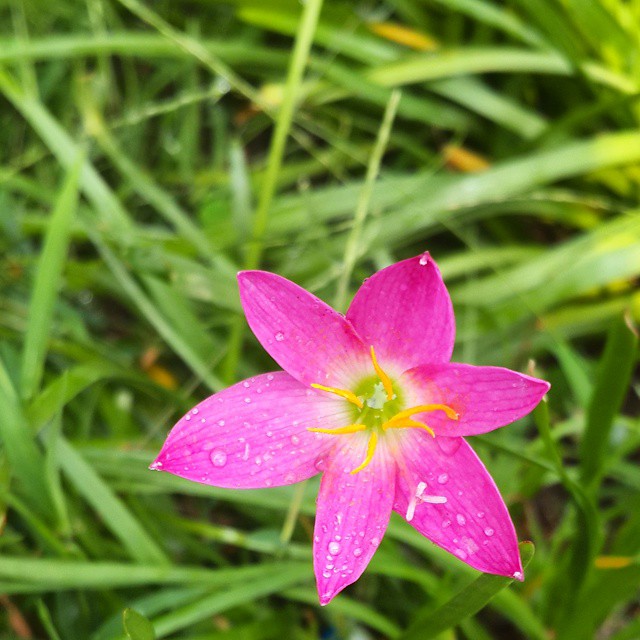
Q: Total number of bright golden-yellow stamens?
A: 6